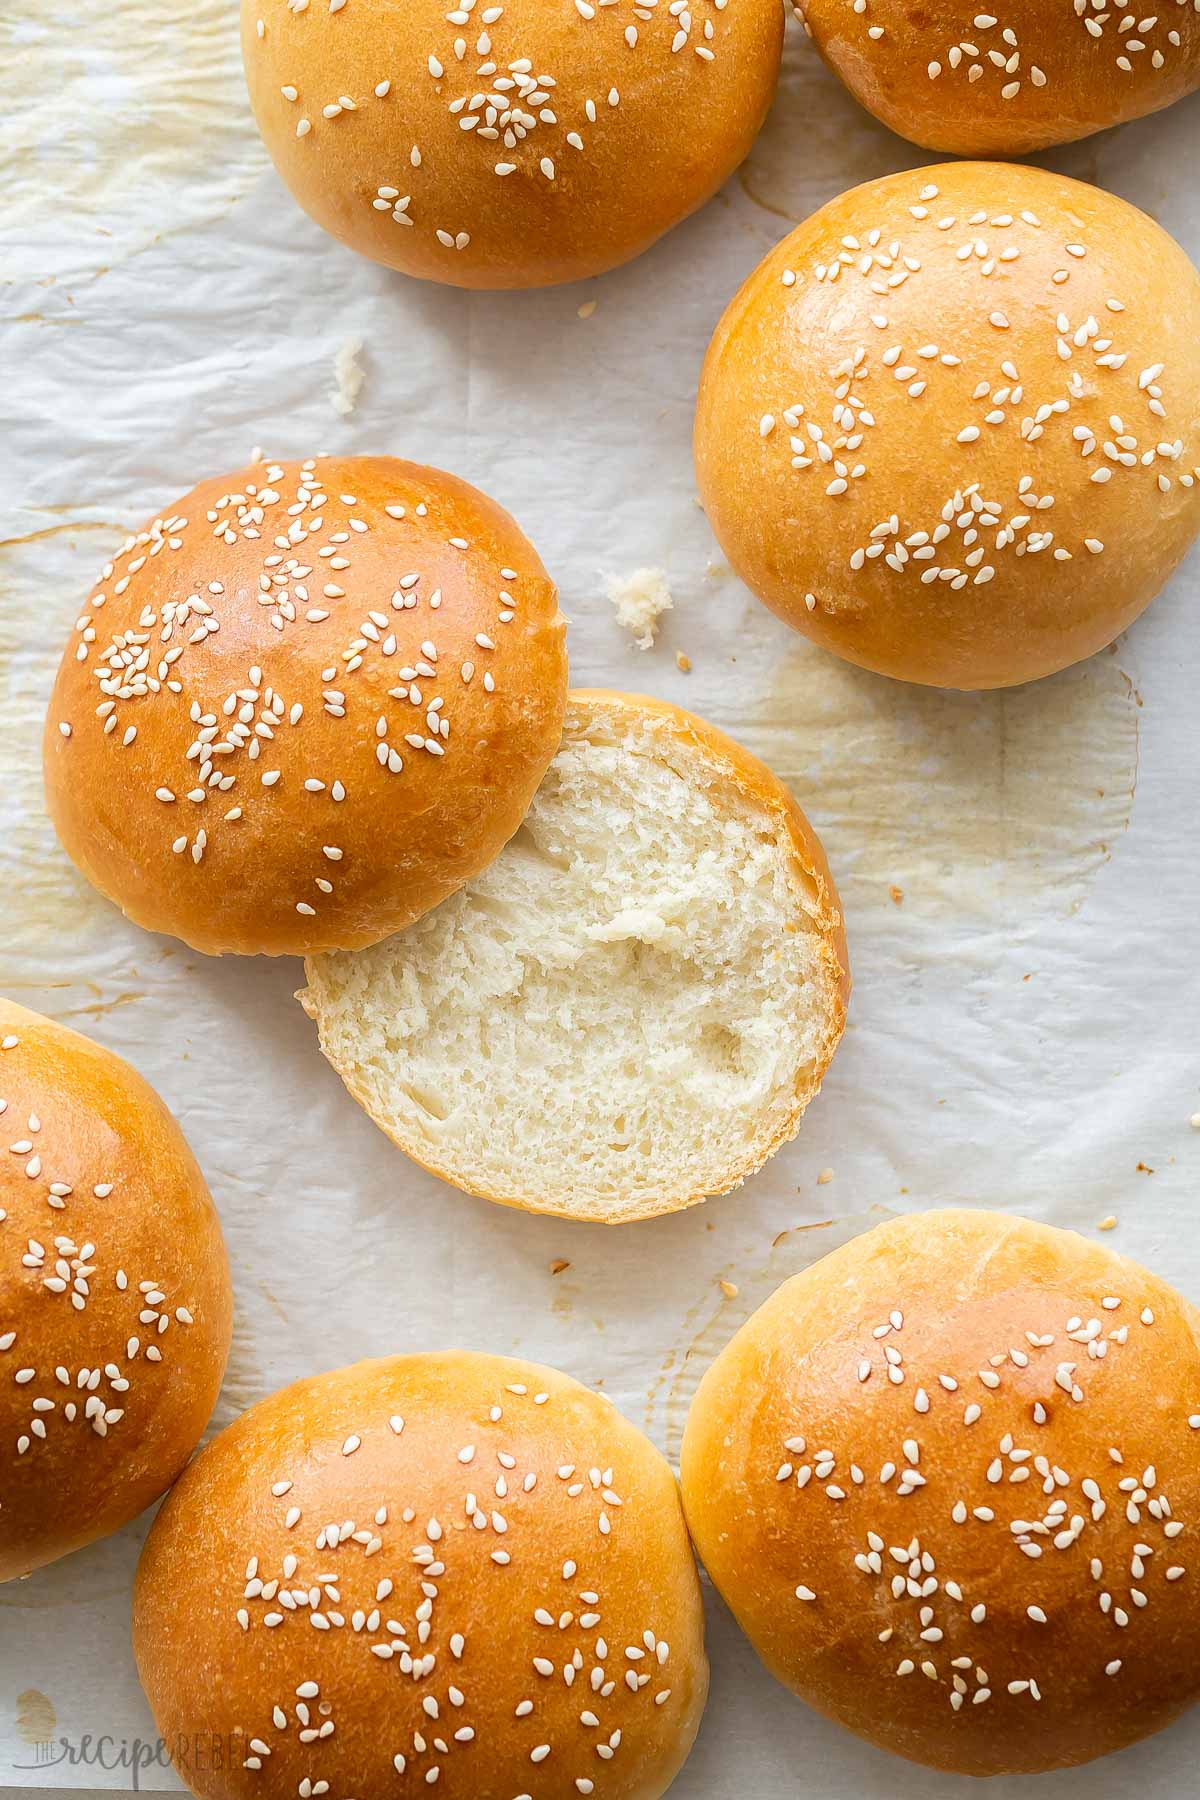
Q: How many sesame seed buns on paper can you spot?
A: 7